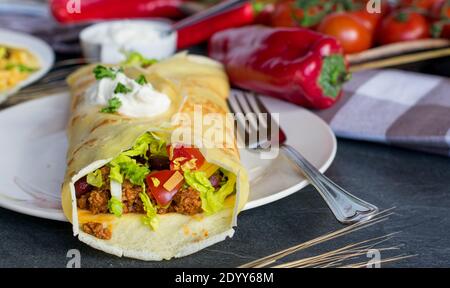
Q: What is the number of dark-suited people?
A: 0